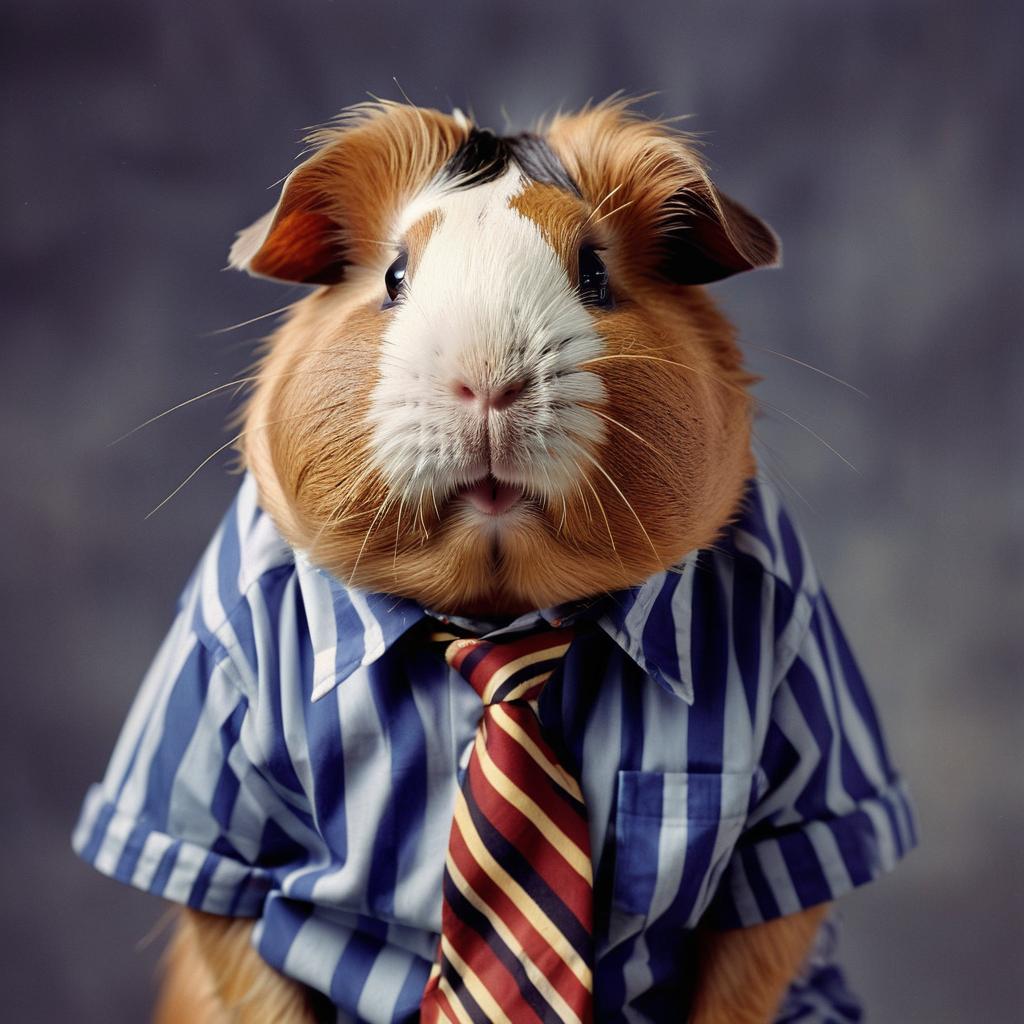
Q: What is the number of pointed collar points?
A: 2